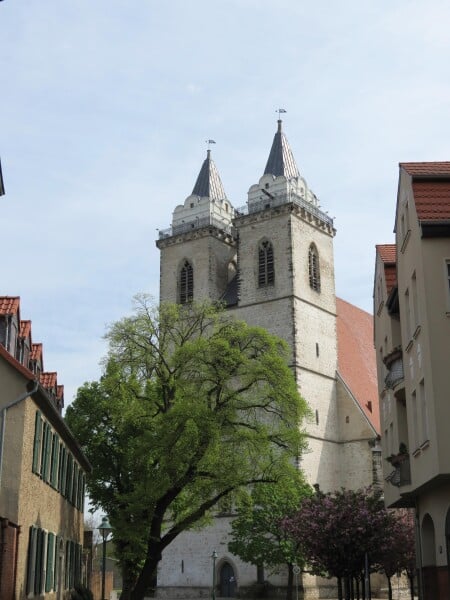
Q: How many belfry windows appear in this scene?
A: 3